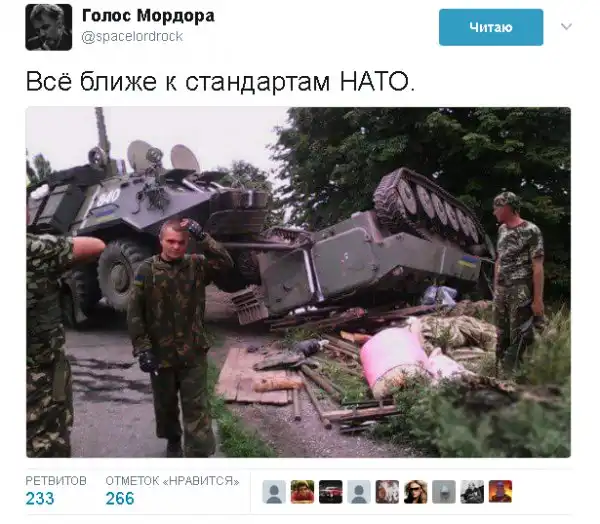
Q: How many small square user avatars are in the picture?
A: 9